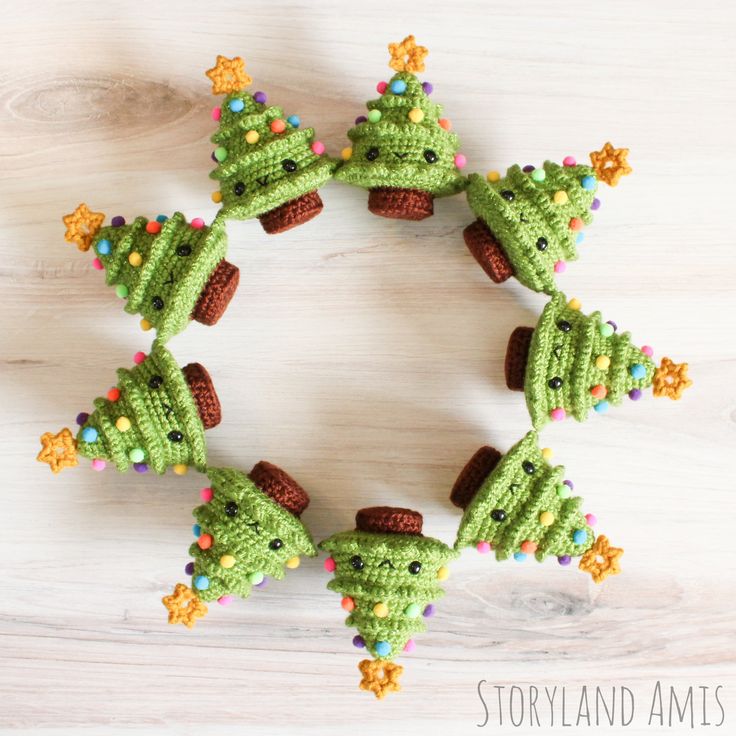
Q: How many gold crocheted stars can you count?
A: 9